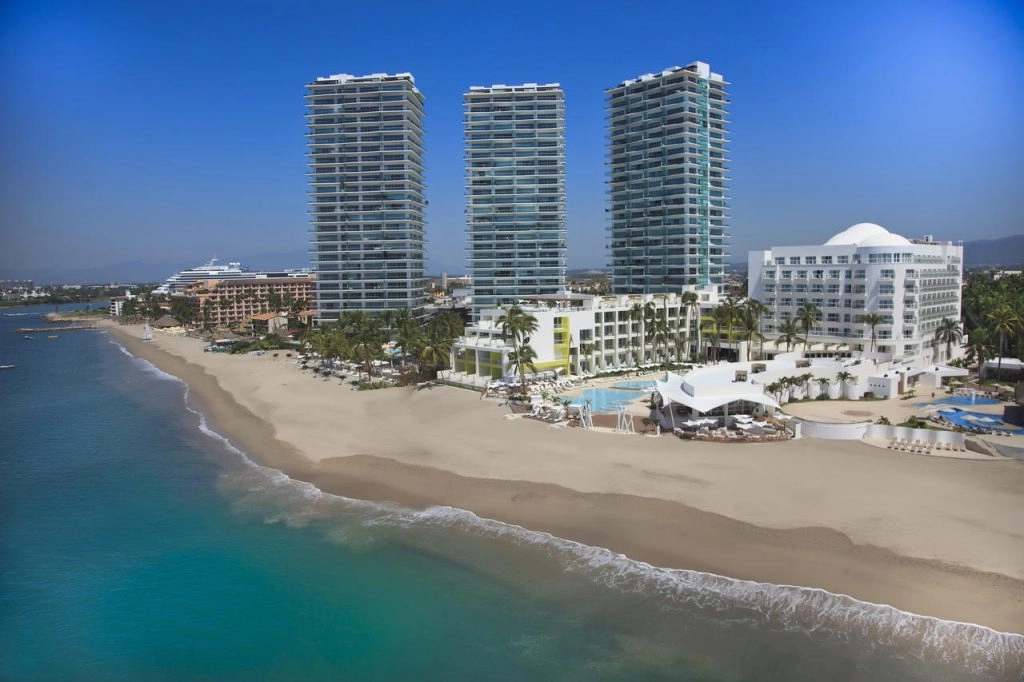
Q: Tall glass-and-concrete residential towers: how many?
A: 3